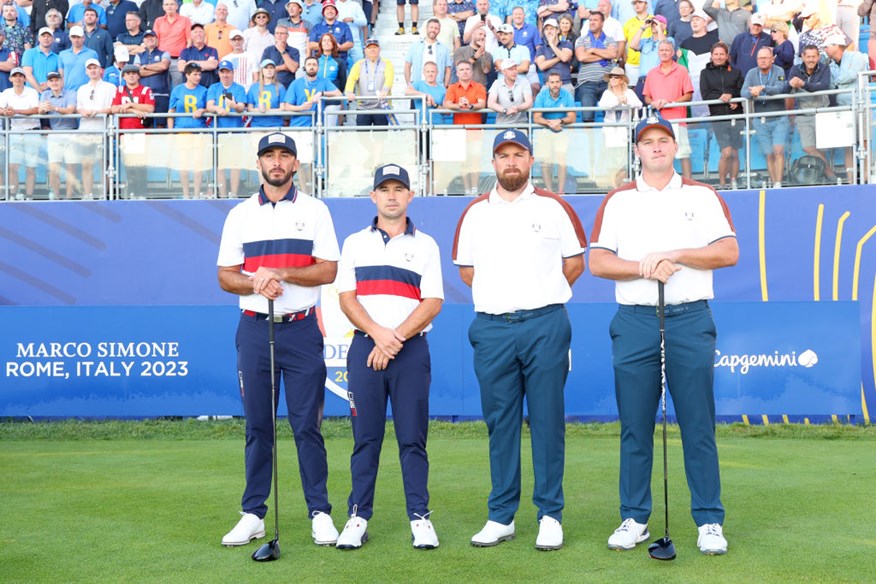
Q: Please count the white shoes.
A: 8